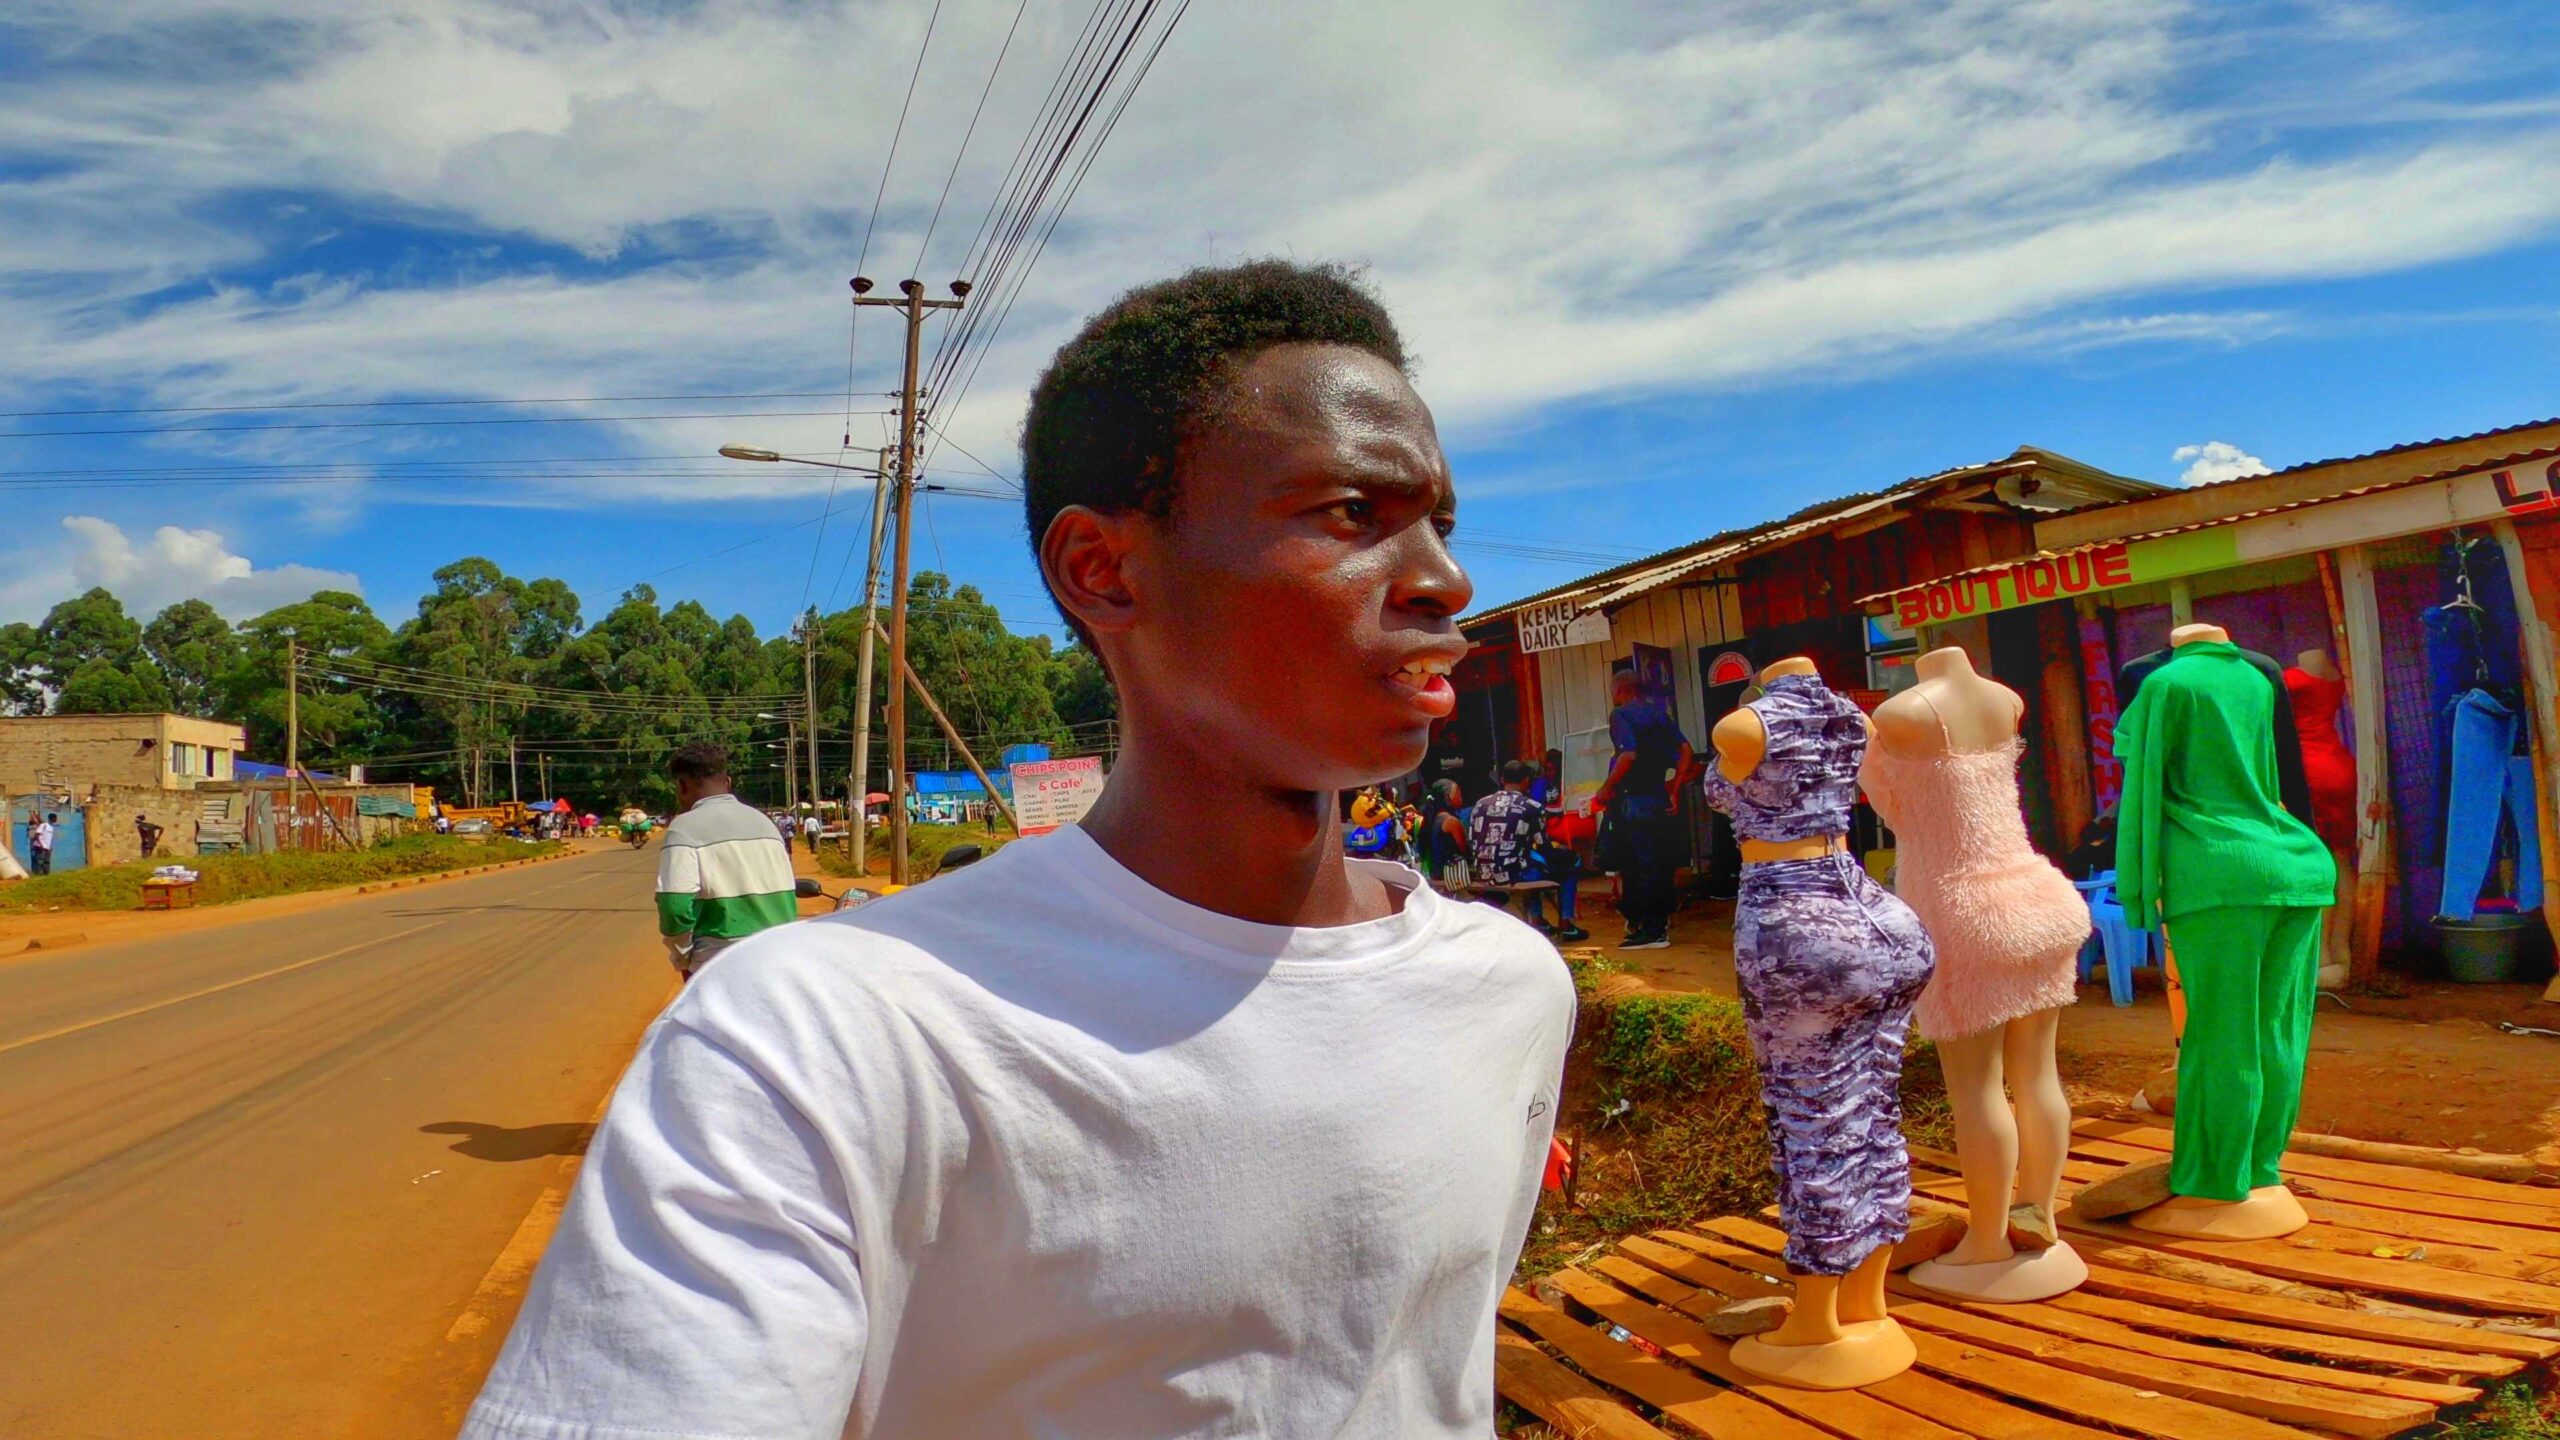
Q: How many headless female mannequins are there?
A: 4